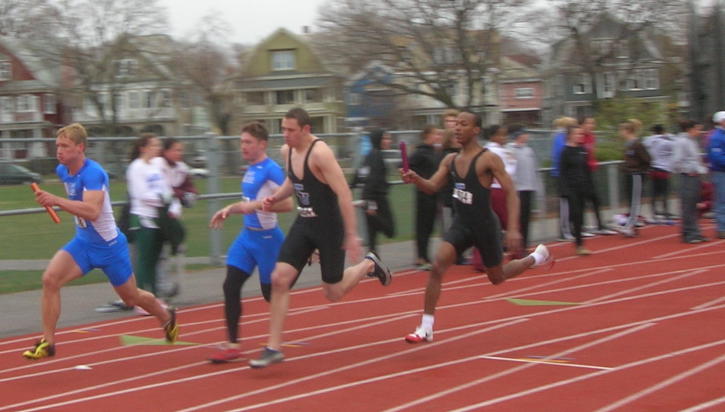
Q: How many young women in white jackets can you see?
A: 2